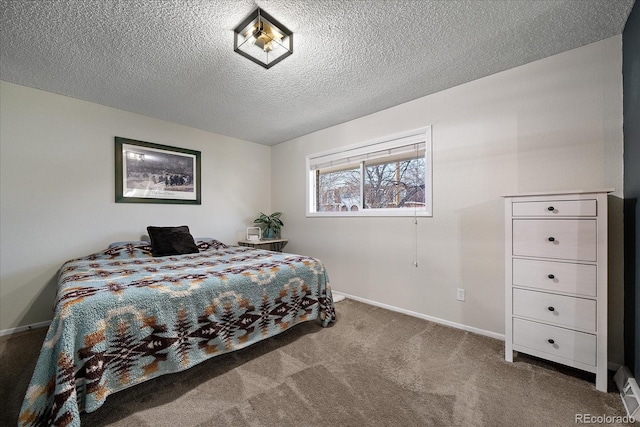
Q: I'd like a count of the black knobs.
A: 5